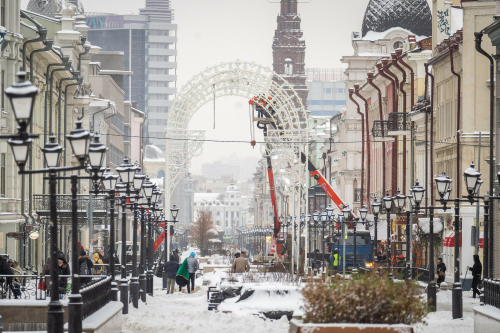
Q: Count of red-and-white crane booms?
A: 2